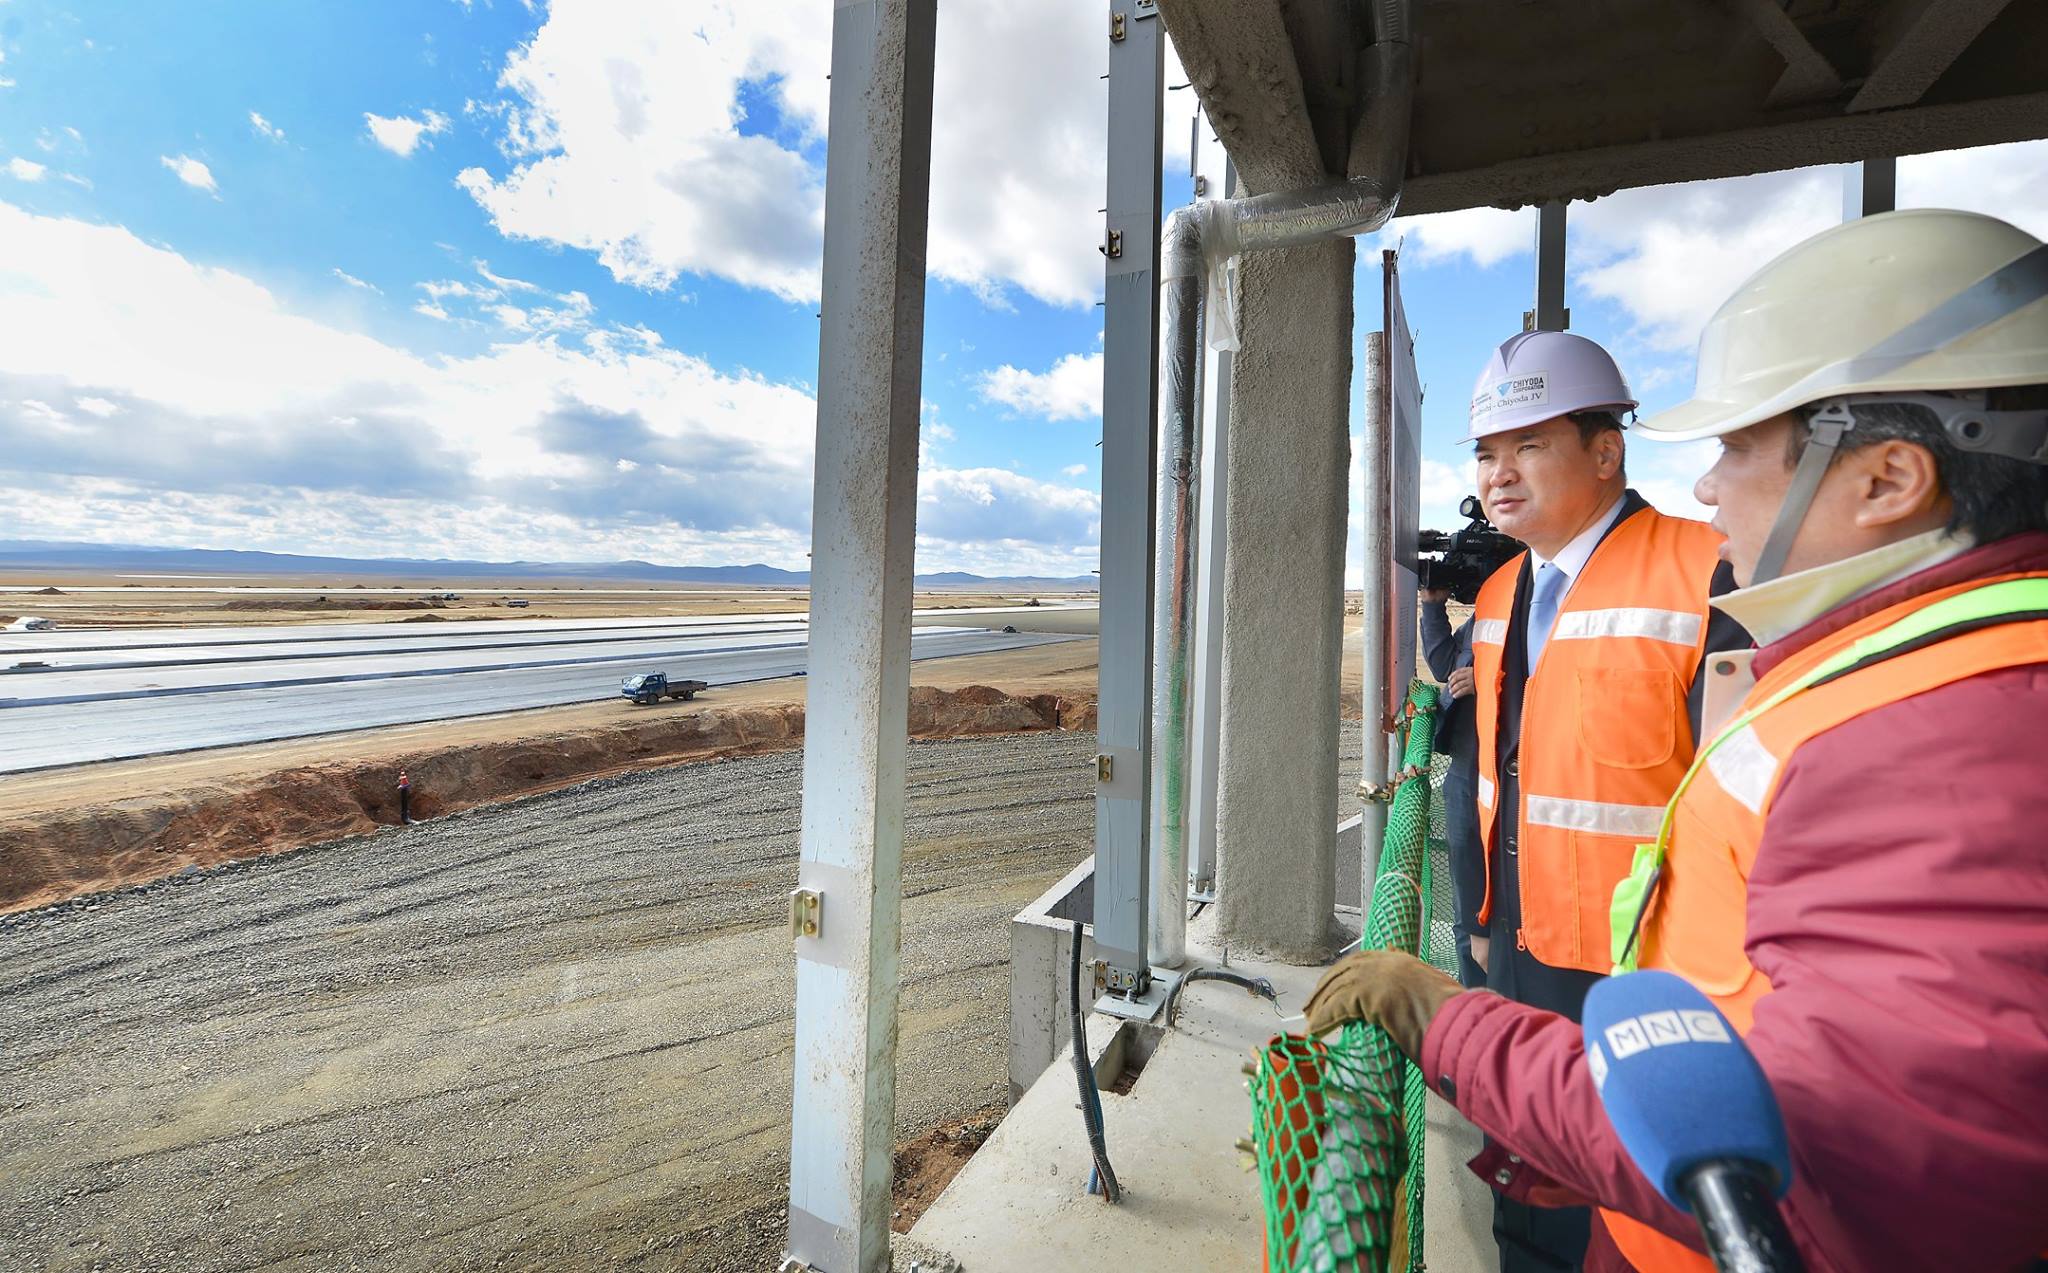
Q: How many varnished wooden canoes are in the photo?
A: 0